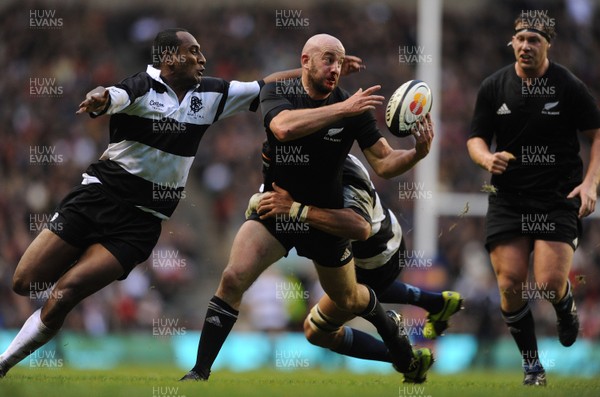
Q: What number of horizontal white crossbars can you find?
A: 1